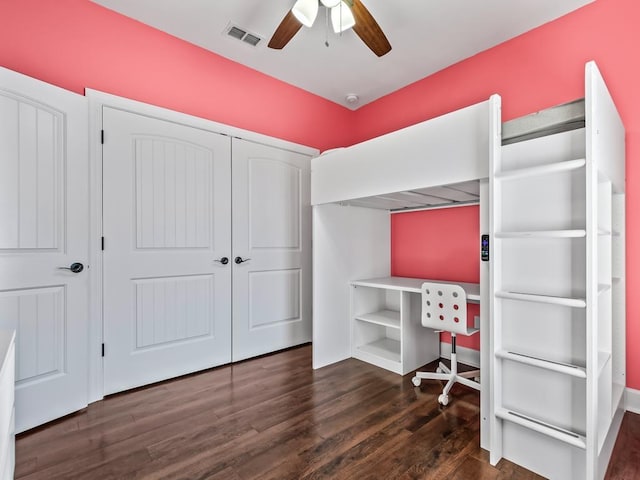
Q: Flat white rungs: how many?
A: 5